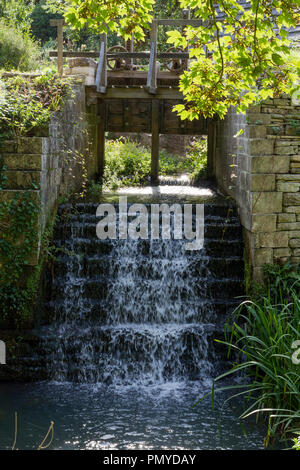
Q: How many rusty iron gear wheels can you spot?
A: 2